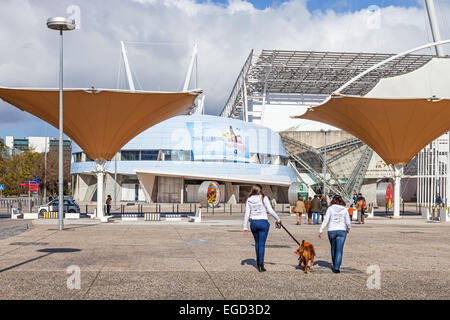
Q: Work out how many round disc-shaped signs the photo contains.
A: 3